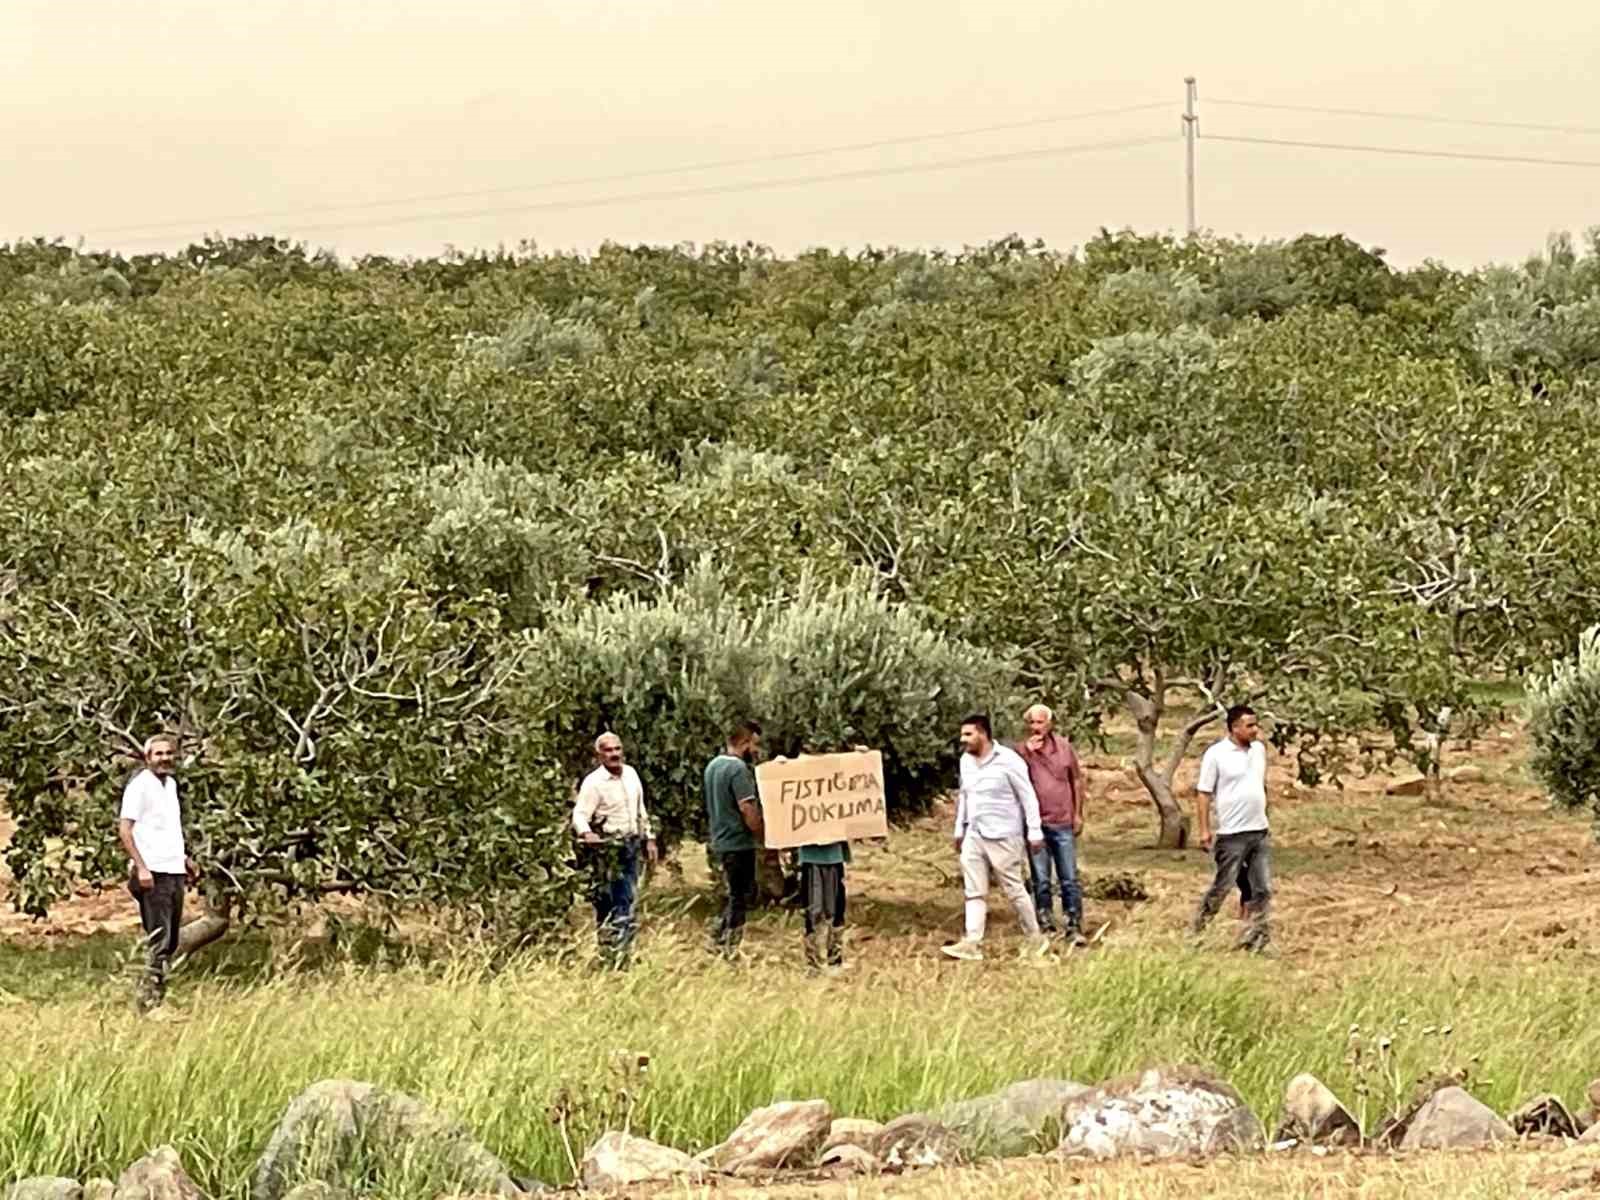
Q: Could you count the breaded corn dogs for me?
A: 0